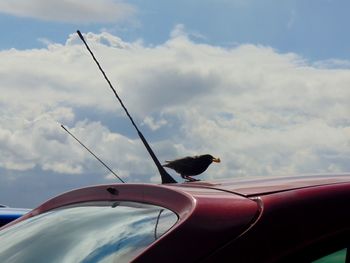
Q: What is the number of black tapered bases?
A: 1